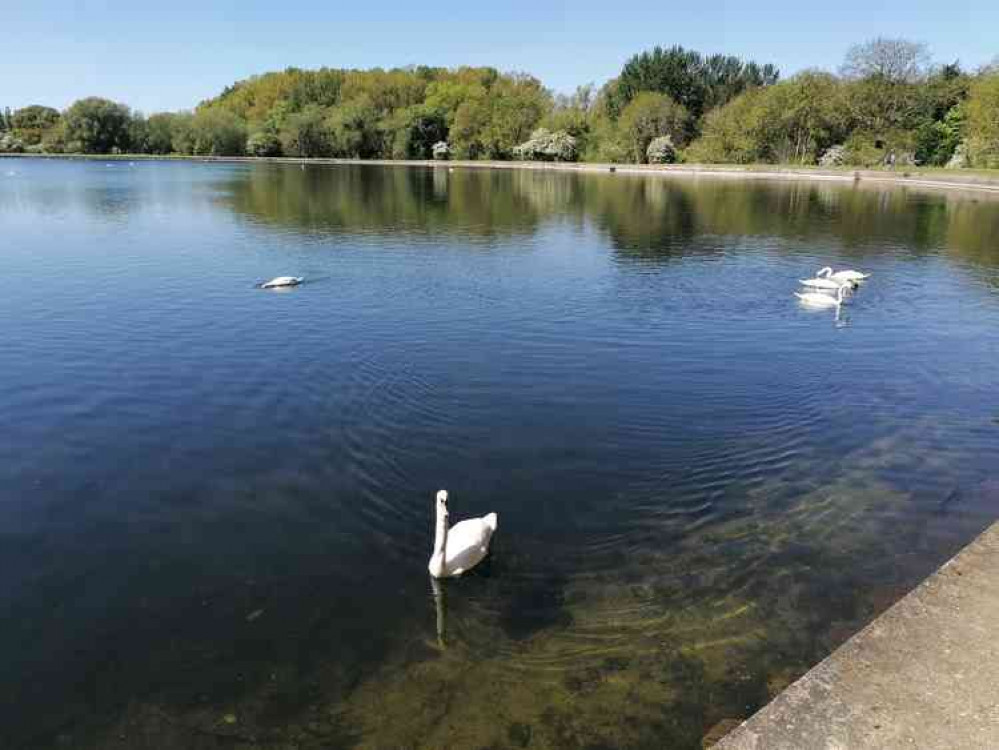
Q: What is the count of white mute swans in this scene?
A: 5